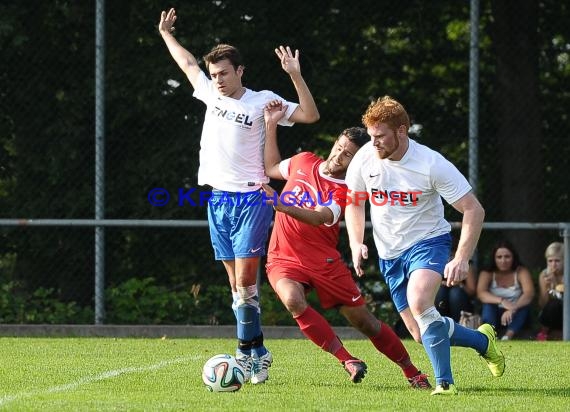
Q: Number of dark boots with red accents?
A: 2